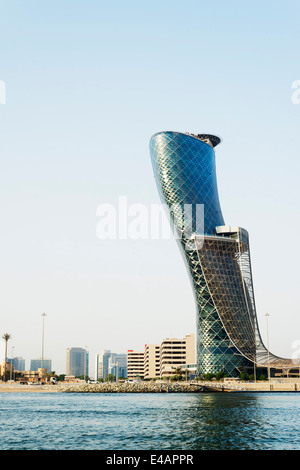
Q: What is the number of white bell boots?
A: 0